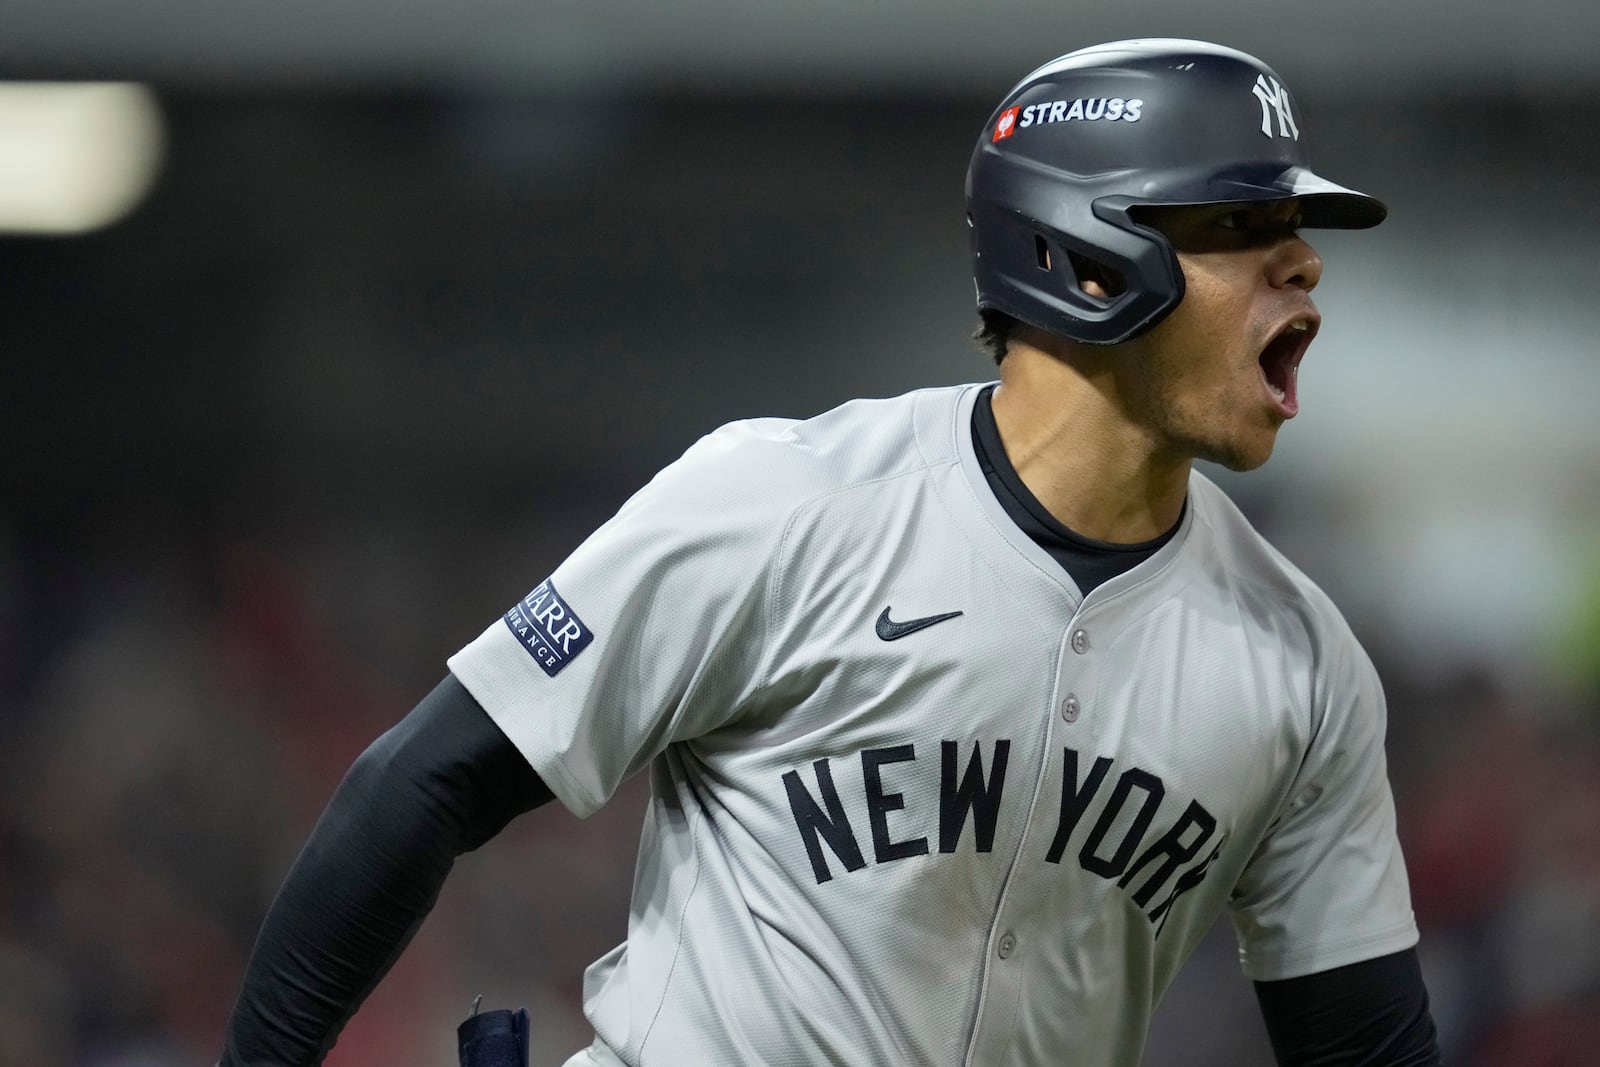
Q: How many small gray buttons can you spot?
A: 3